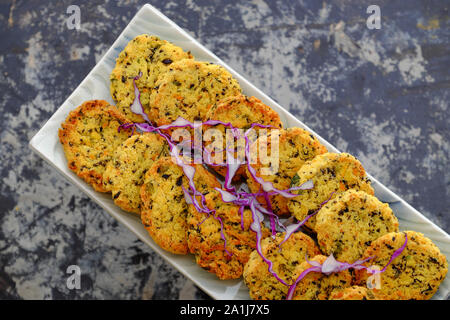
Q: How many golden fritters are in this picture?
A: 14